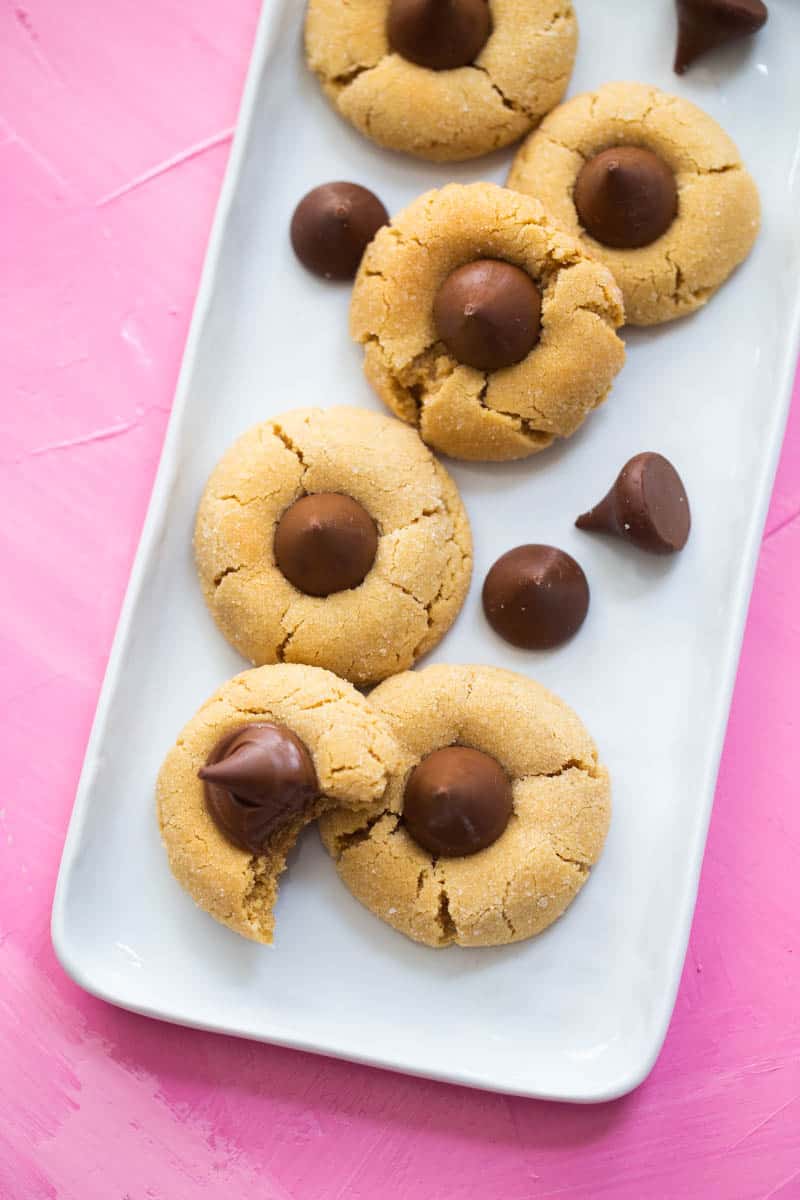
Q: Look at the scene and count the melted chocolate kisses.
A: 1